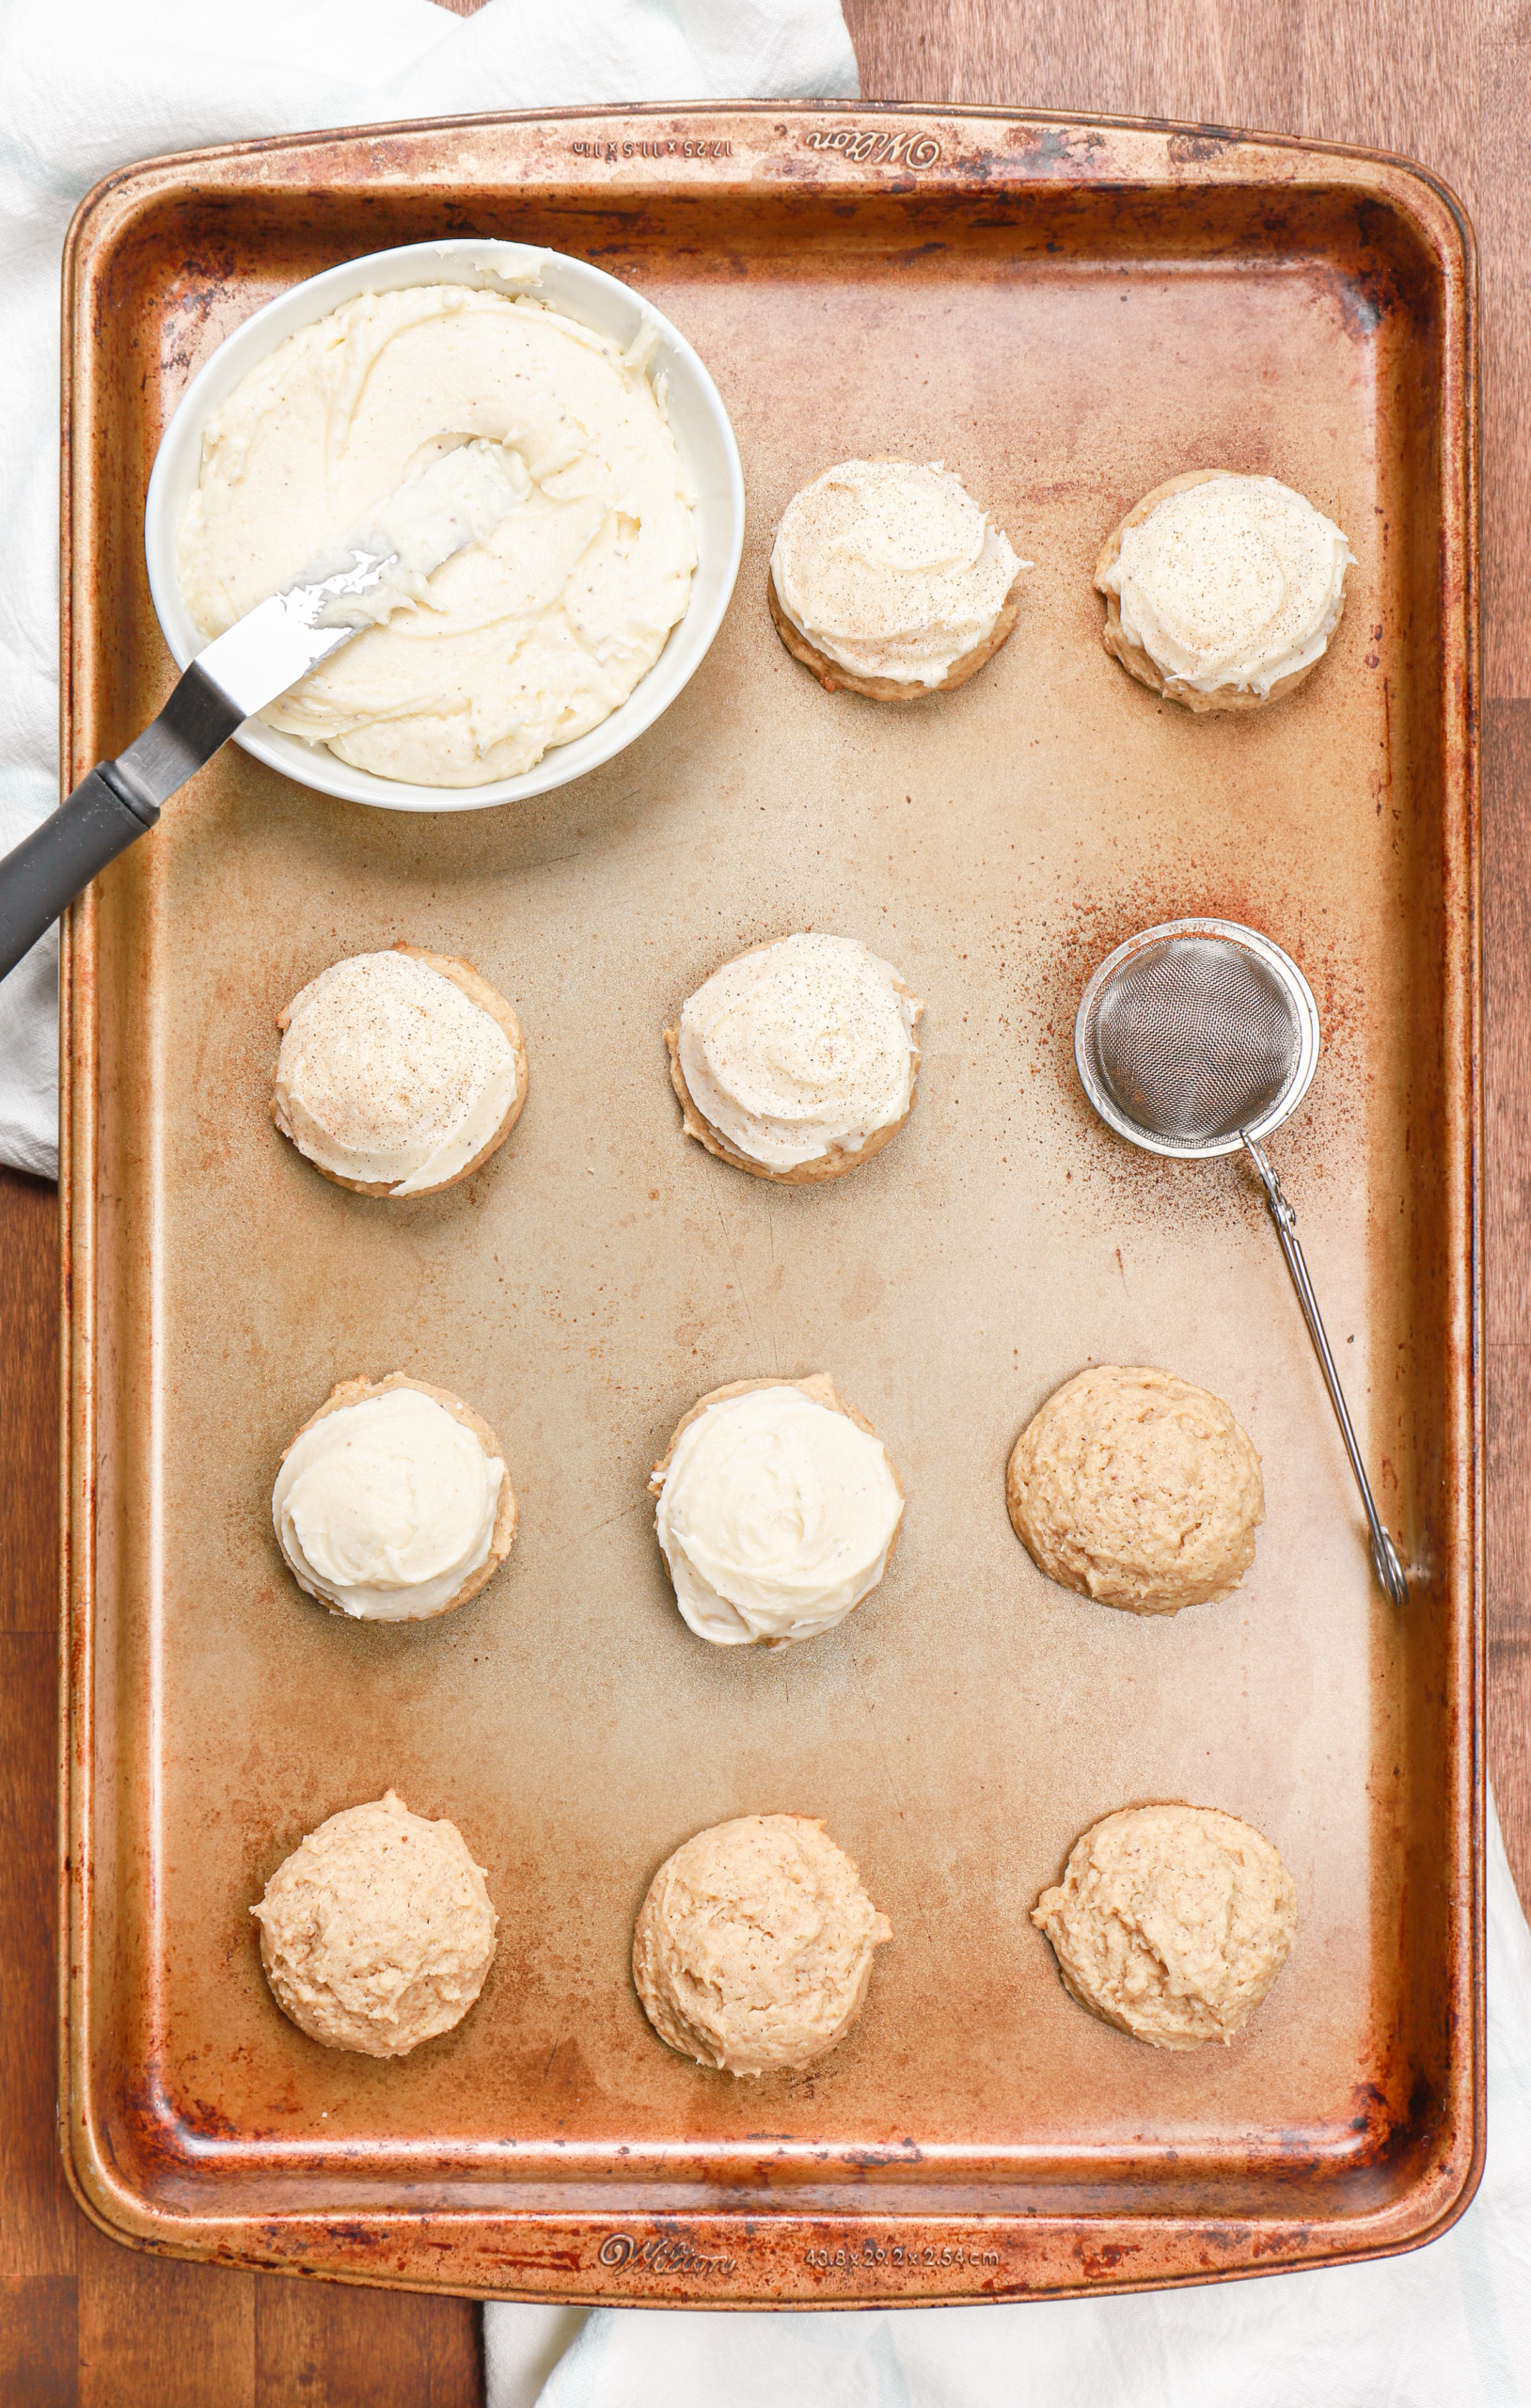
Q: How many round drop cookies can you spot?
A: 10